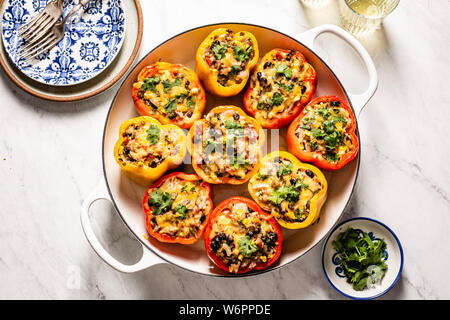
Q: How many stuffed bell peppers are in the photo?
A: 9